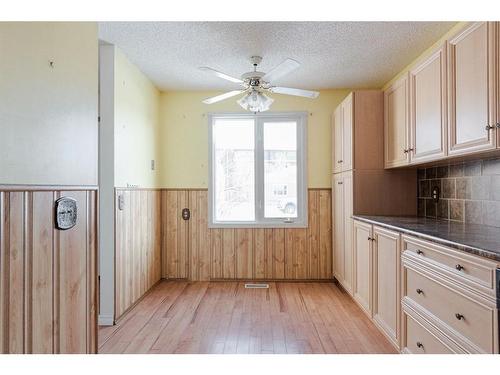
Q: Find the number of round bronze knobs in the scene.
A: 15